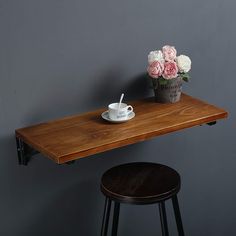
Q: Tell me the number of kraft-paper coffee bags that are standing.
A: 0